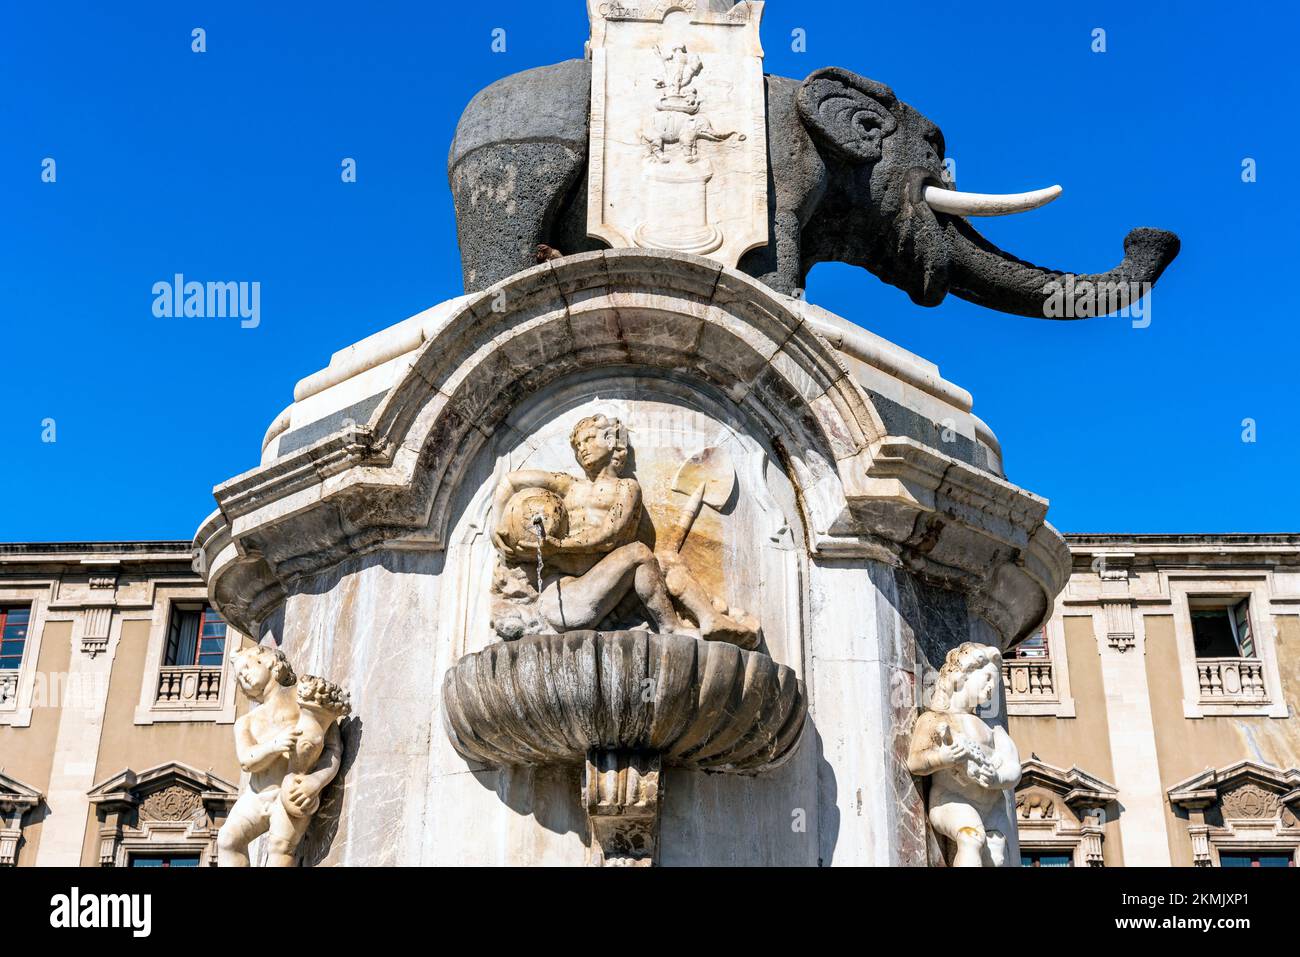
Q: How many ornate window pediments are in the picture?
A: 4